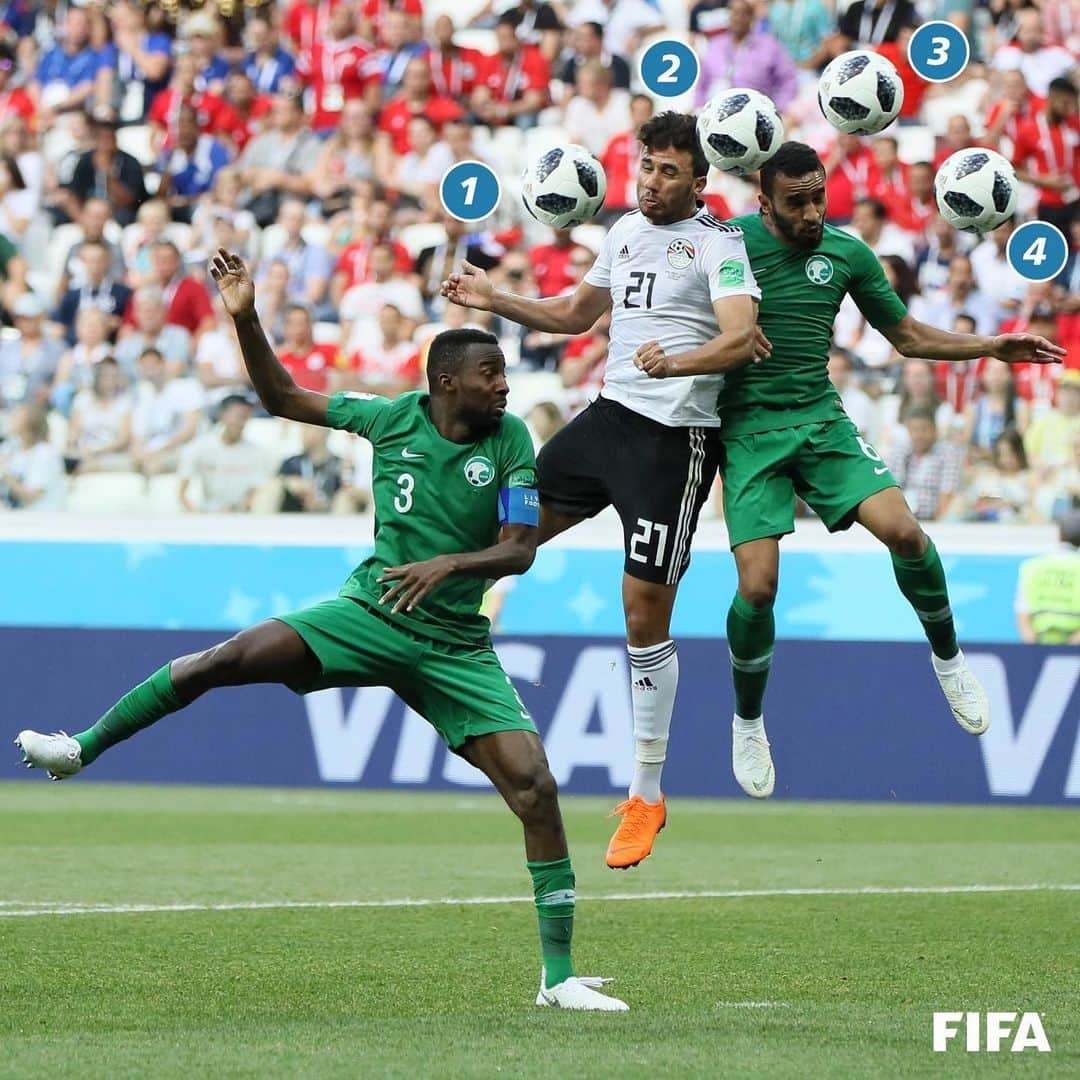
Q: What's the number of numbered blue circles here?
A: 4